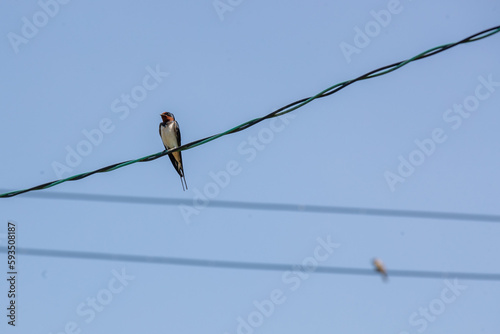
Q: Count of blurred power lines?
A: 2